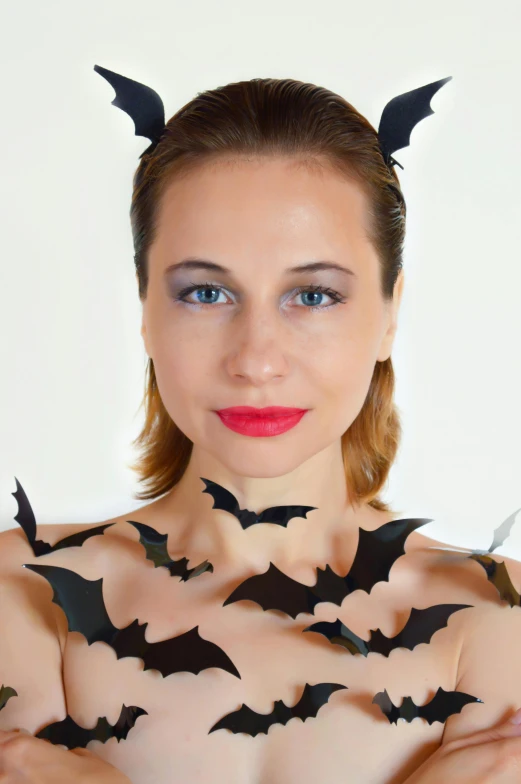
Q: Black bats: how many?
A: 11